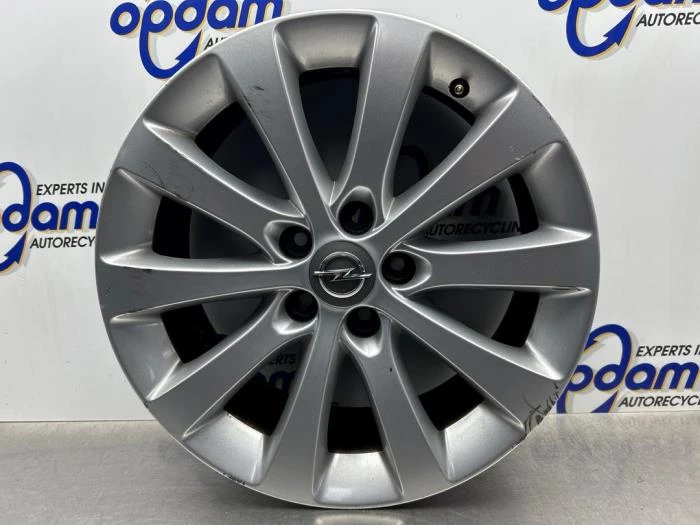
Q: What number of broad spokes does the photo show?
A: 10